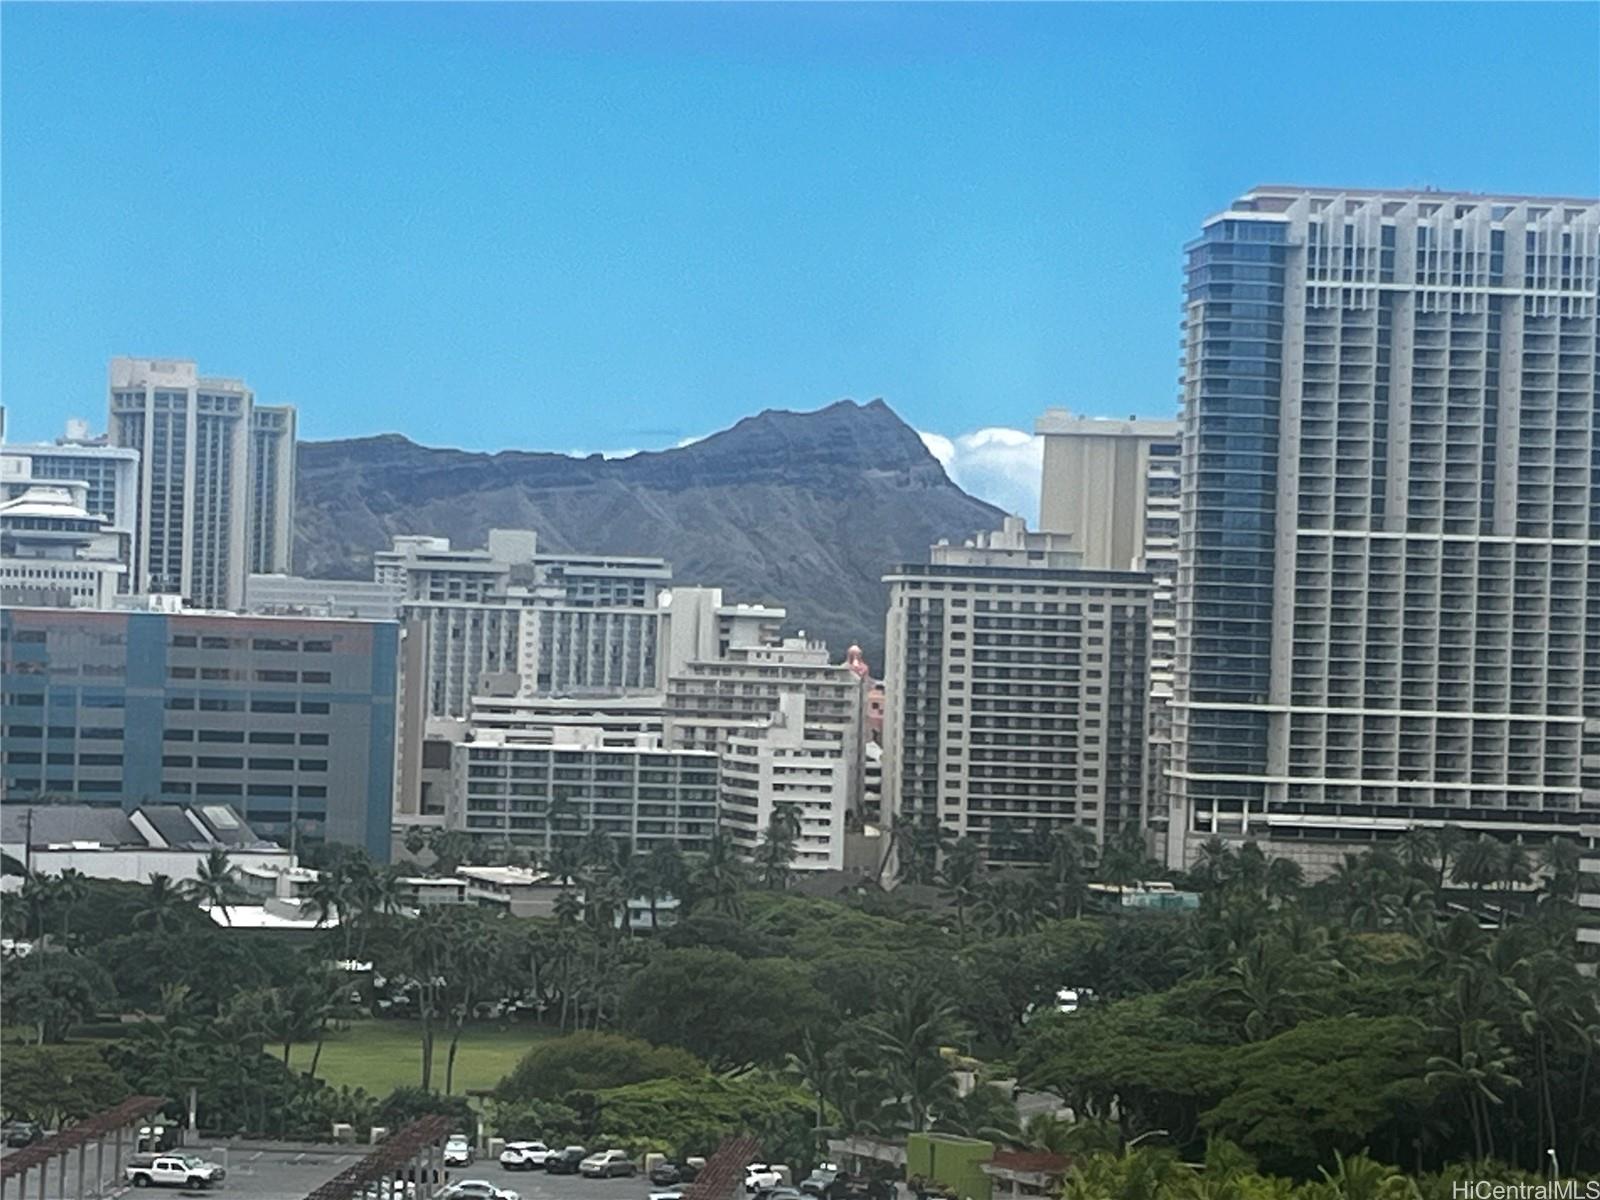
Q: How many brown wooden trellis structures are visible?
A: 3